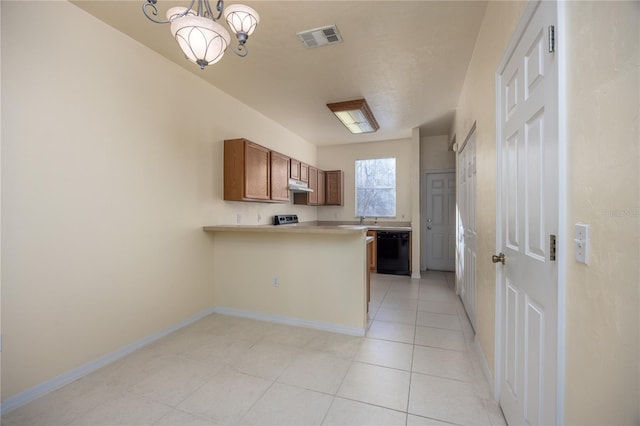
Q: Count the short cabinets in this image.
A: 2